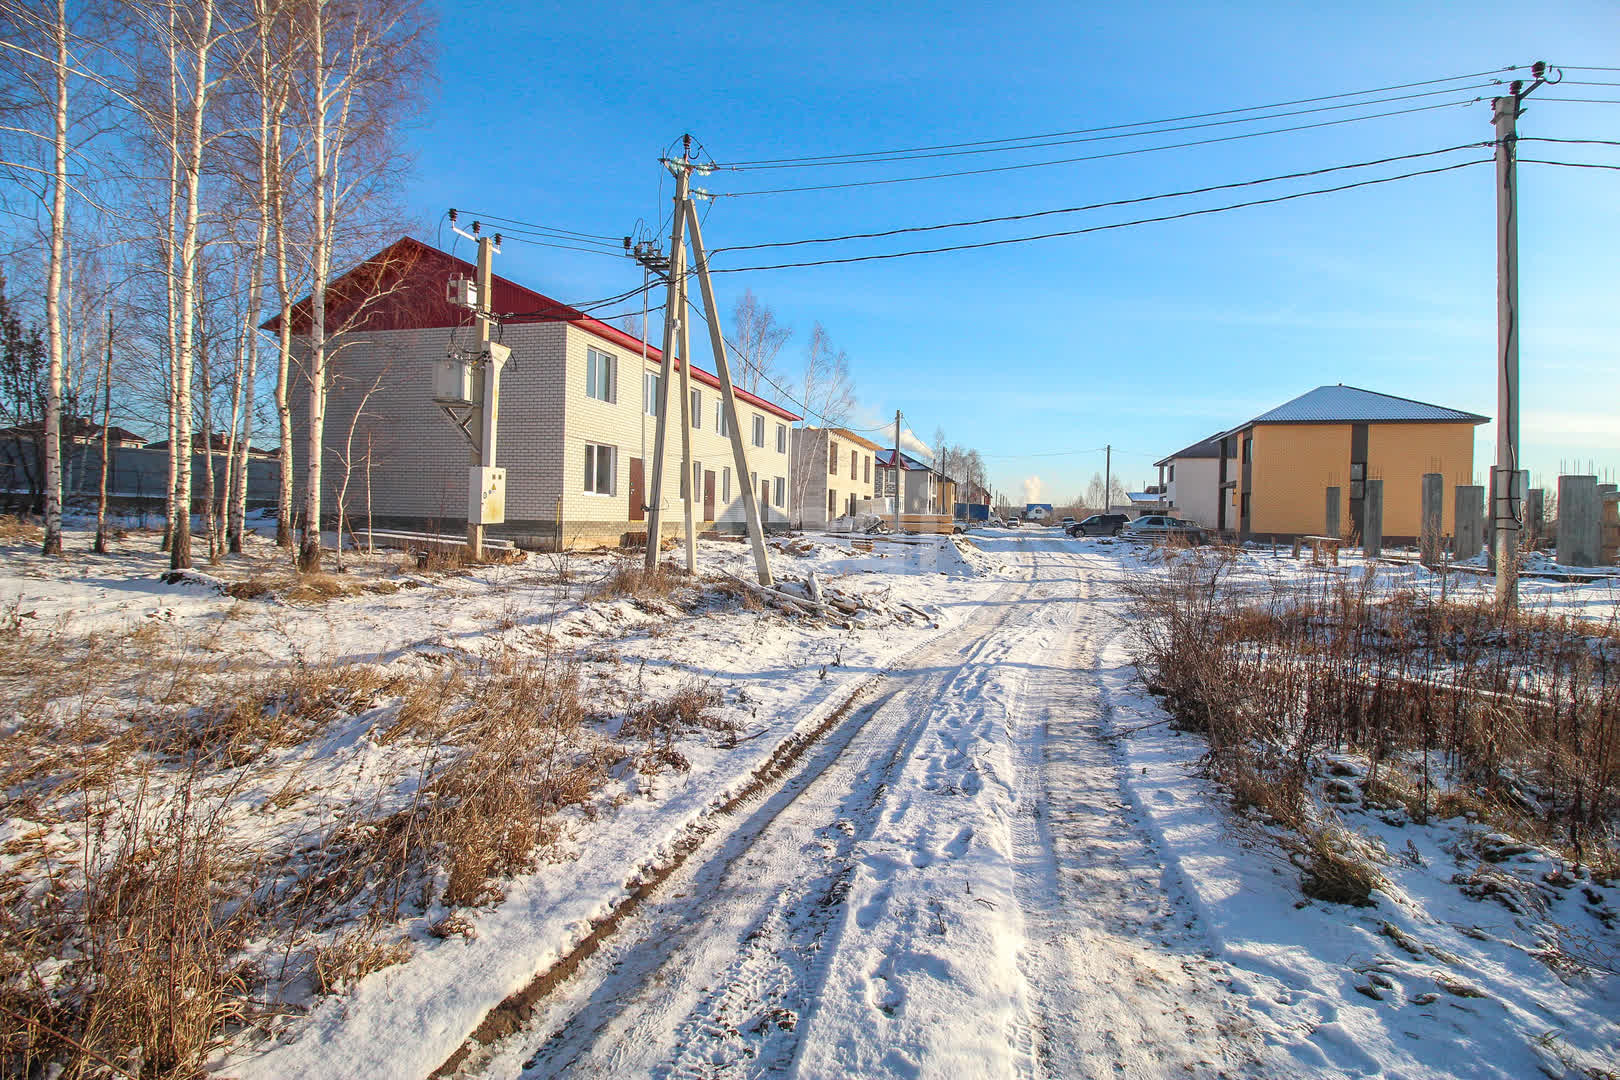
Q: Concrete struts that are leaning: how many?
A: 2